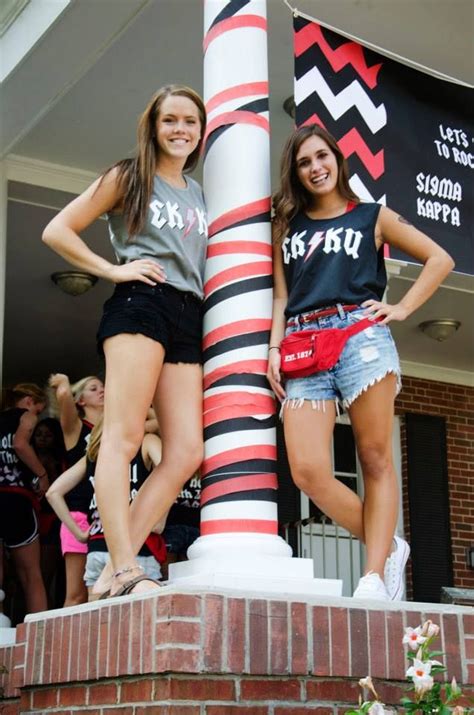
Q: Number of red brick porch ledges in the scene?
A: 1